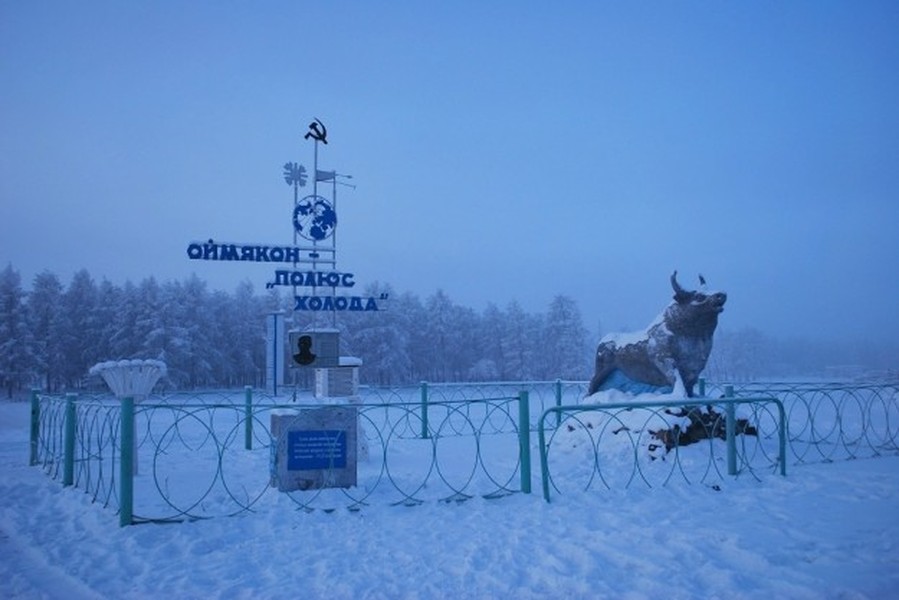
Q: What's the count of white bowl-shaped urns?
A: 1